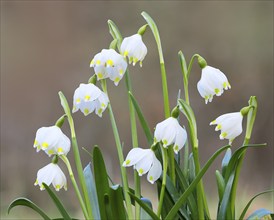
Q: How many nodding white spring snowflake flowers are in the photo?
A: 9